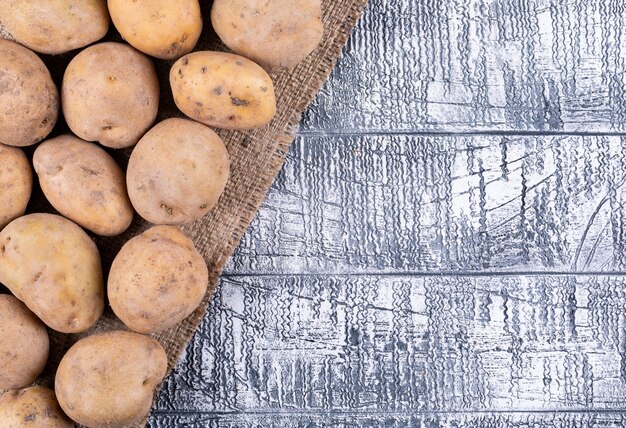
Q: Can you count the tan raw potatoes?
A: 14